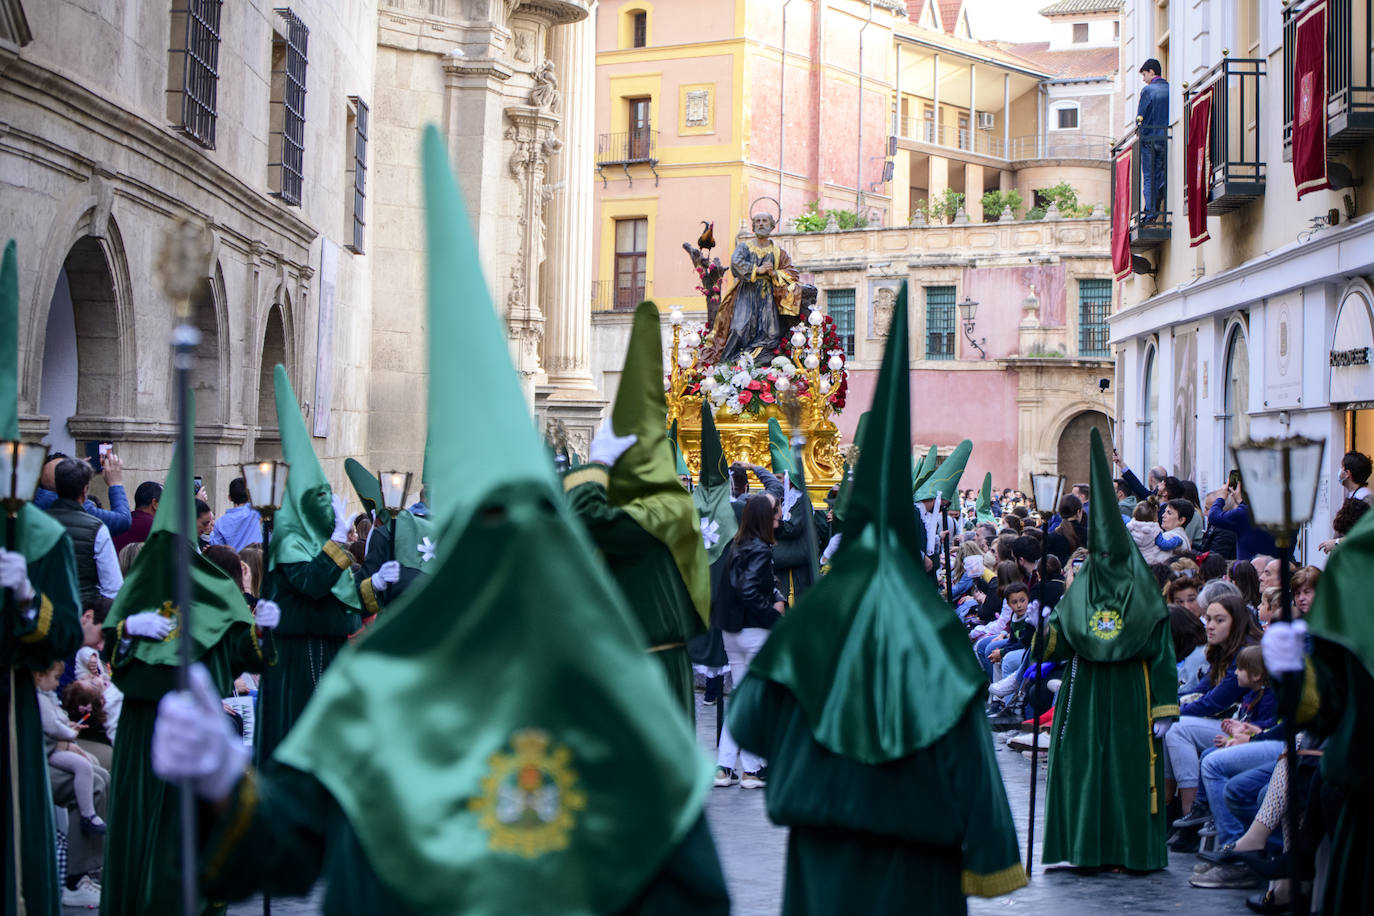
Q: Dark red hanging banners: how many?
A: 3